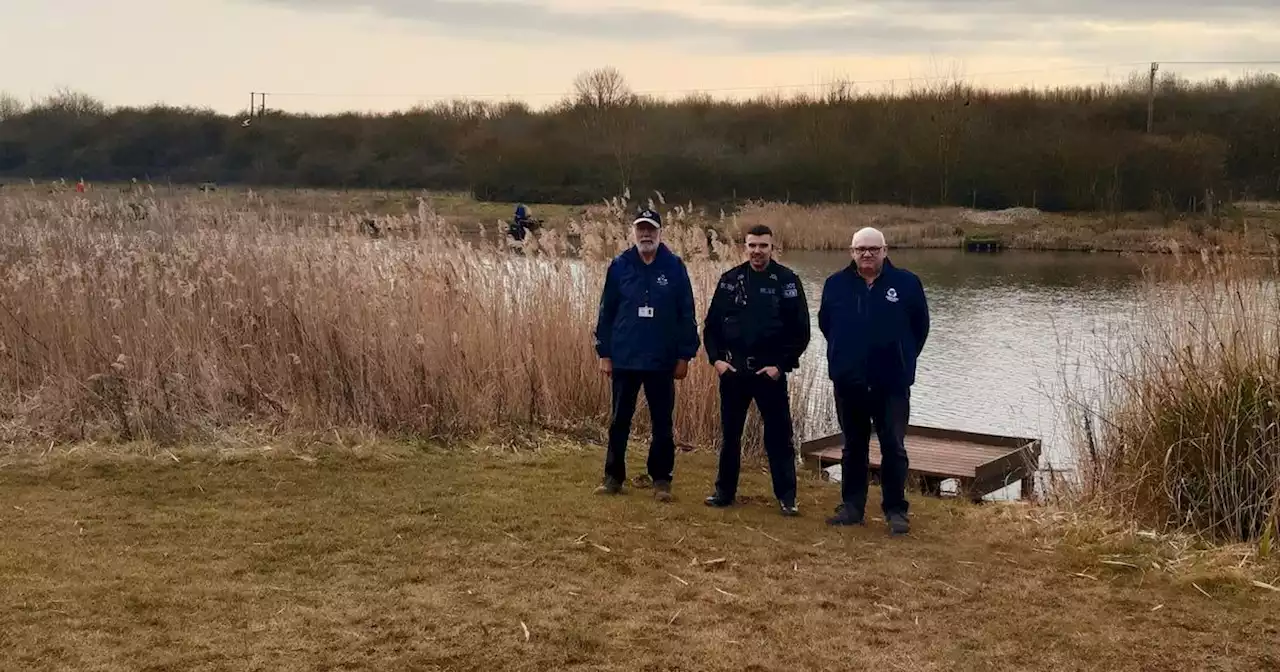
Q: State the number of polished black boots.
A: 2